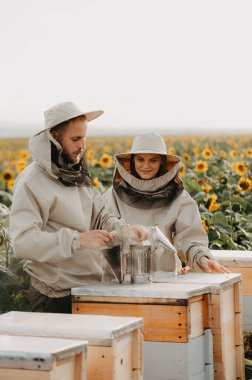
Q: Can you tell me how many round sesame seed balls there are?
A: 0